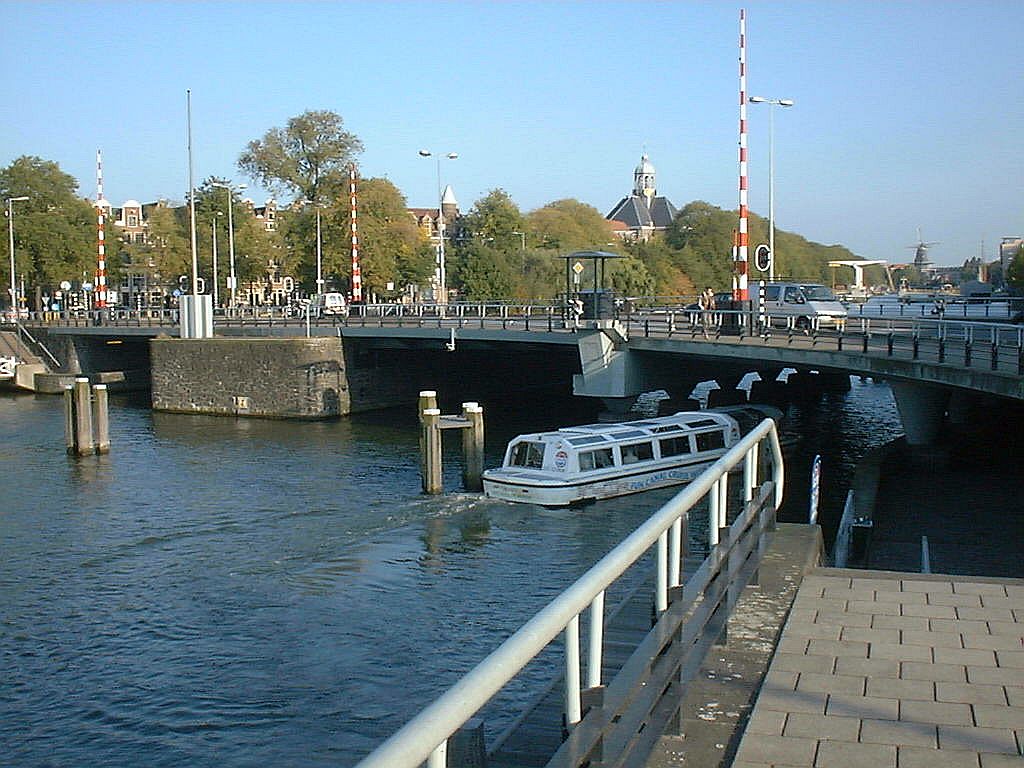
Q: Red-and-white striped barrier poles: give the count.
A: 3